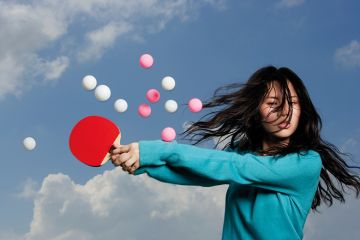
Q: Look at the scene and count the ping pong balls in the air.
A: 11